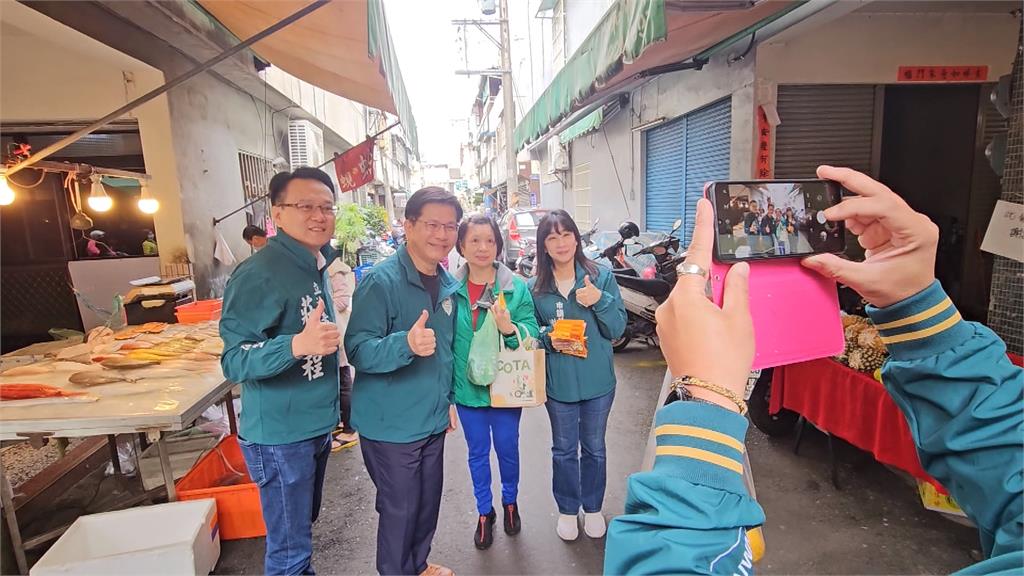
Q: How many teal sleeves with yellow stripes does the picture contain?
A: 2